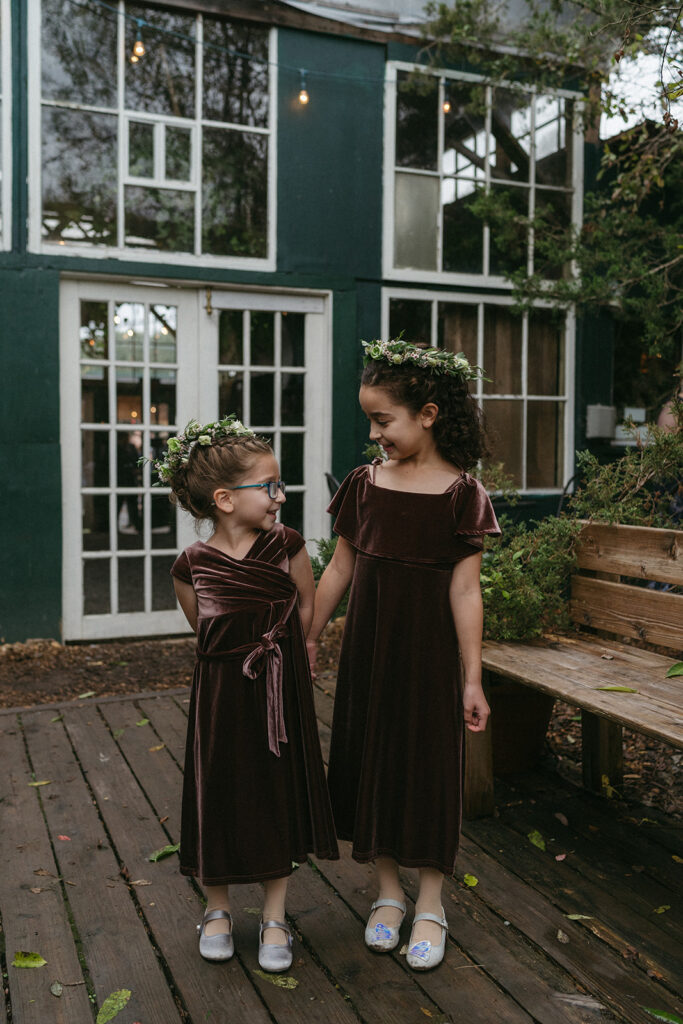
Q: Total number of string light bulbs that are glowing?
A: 3